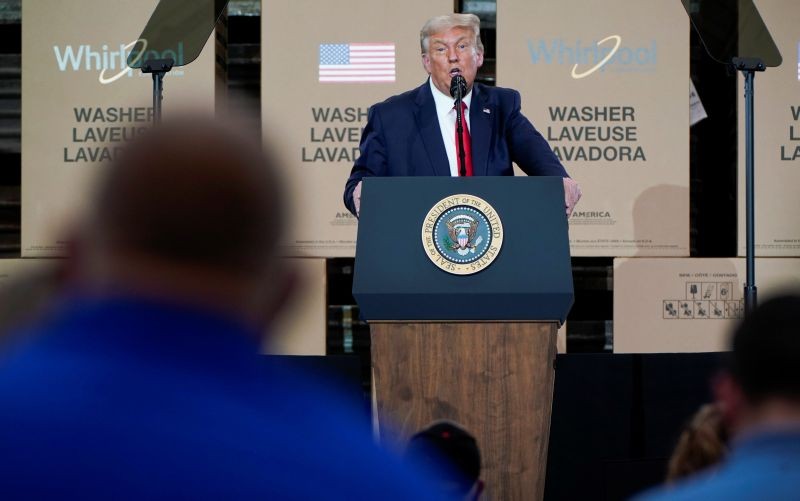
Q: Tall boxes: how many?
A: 4